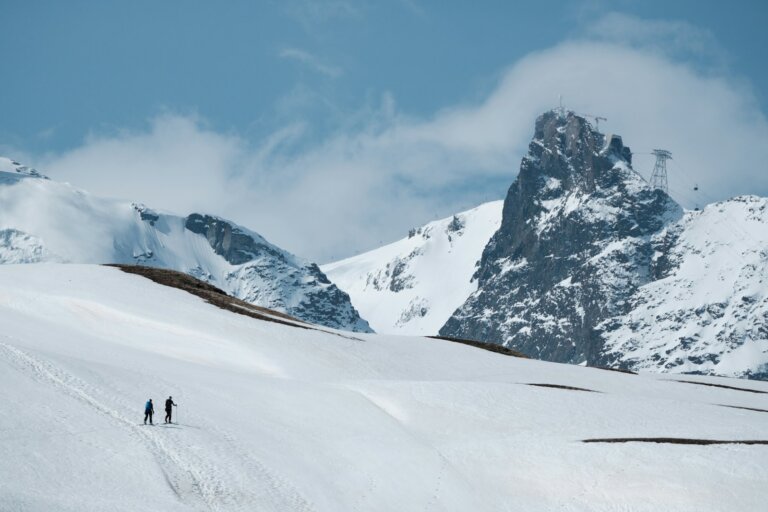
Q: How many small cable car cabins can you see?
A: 2